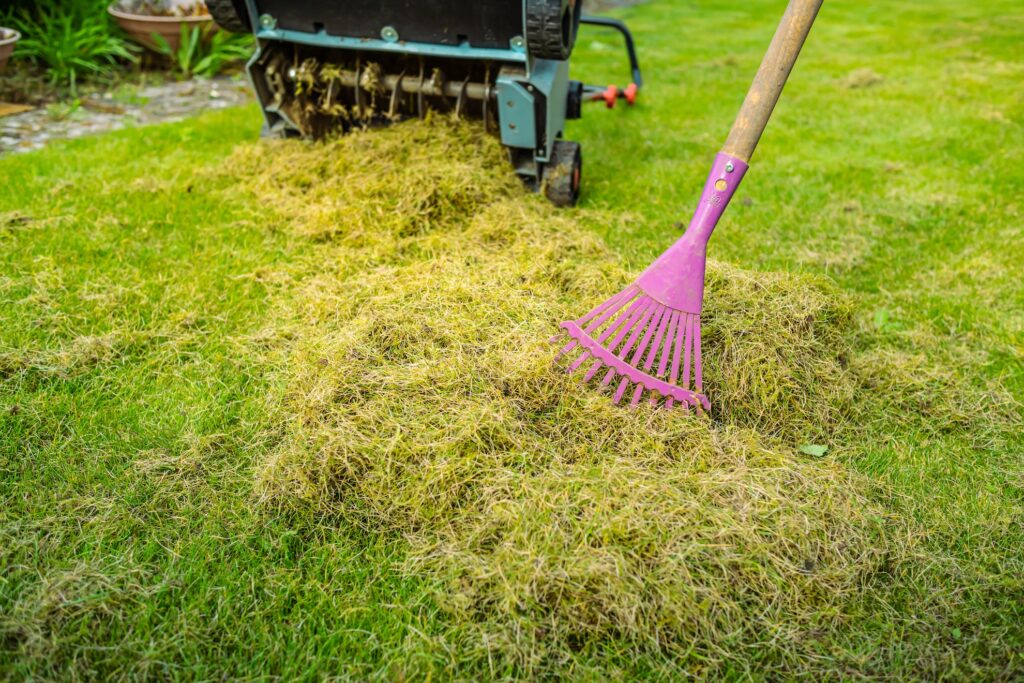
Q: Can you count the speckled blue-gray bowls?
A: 0